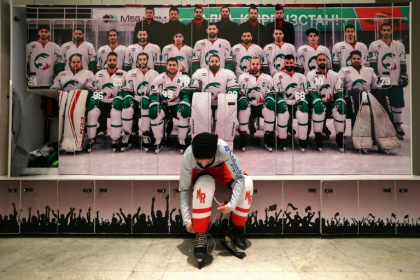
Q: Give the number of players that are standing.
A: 11